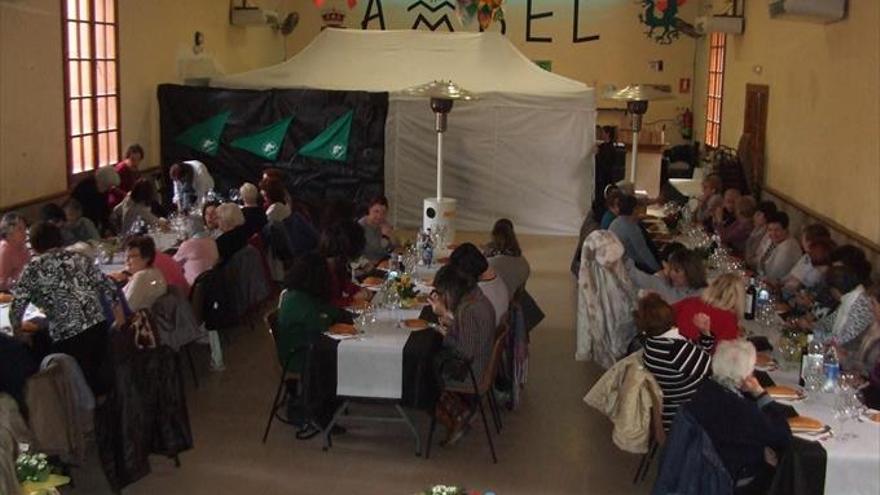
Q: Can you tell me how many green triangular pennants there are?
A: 3